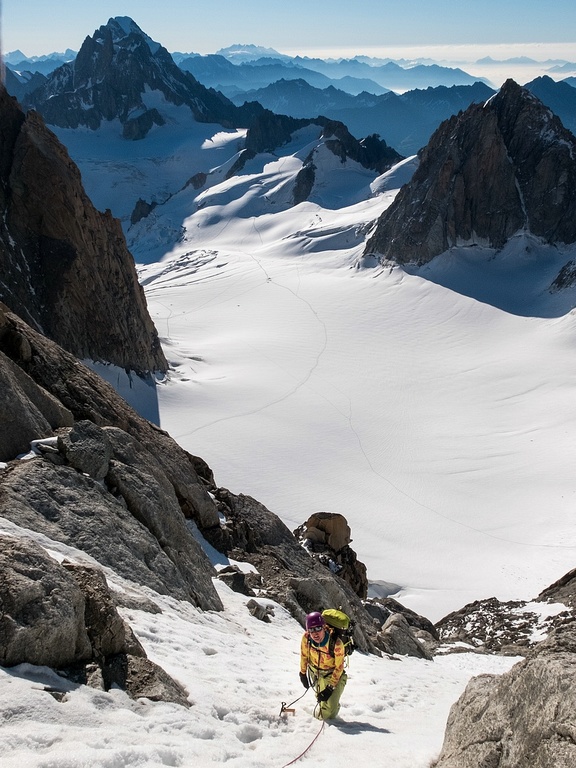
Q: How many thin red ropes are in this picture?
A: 1